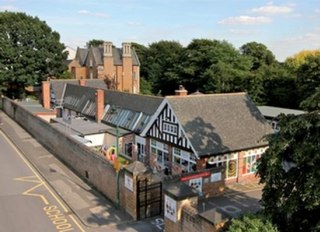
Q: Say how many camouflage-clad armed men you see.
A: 0